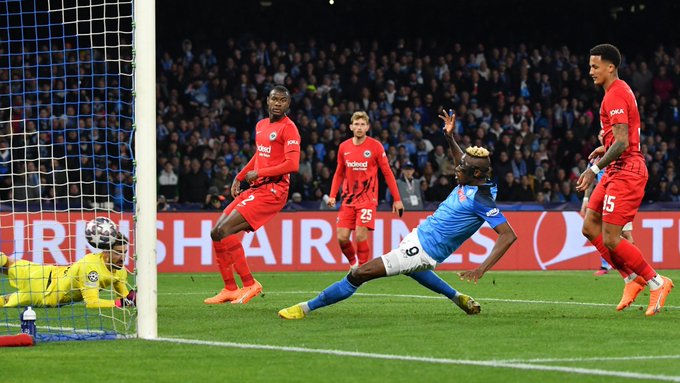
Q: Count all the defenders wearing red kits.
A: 3